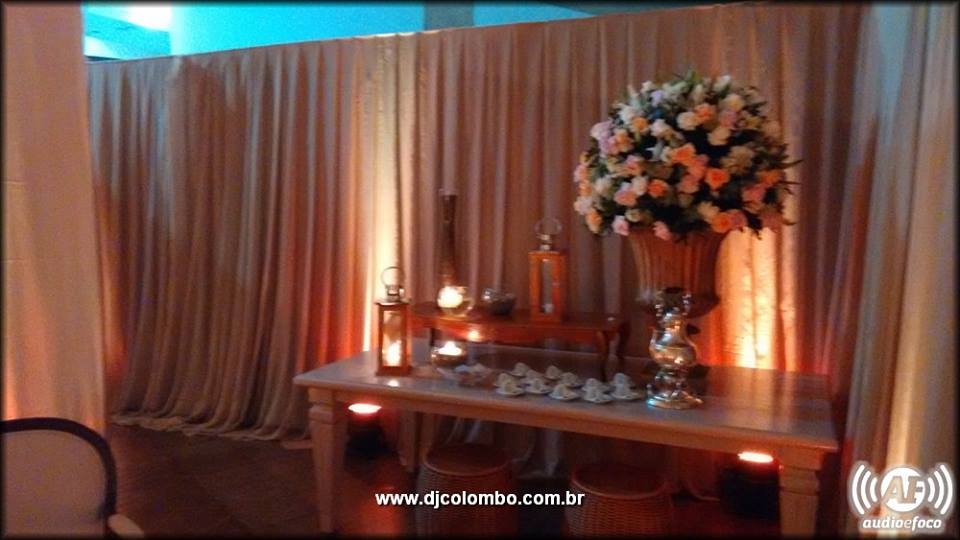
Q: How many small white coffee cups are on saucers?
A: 12